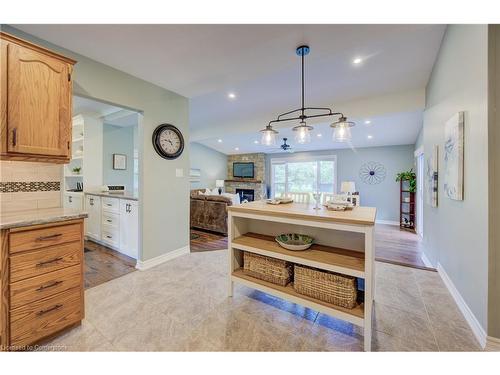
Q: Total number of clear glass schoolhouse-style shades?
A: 3